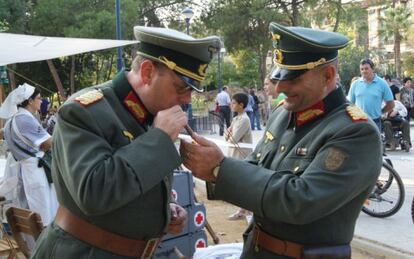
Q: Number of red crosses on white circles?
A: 3